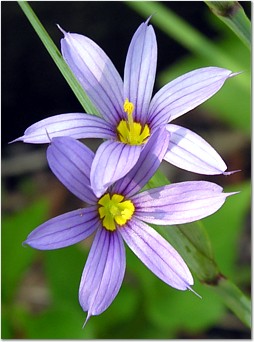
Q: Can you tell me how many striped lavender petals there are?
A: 12